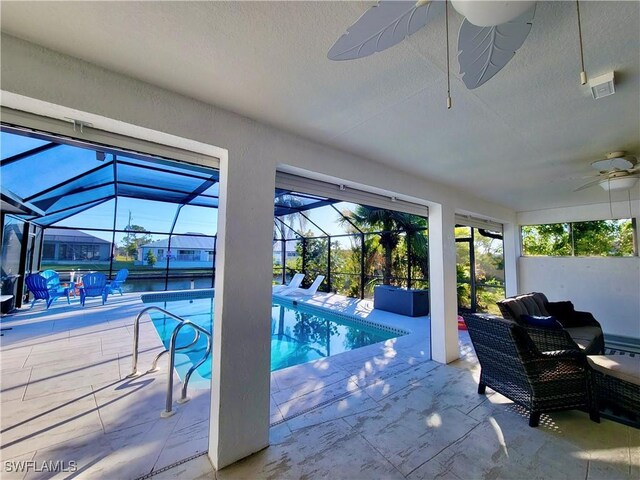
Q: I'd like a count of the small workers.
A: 0